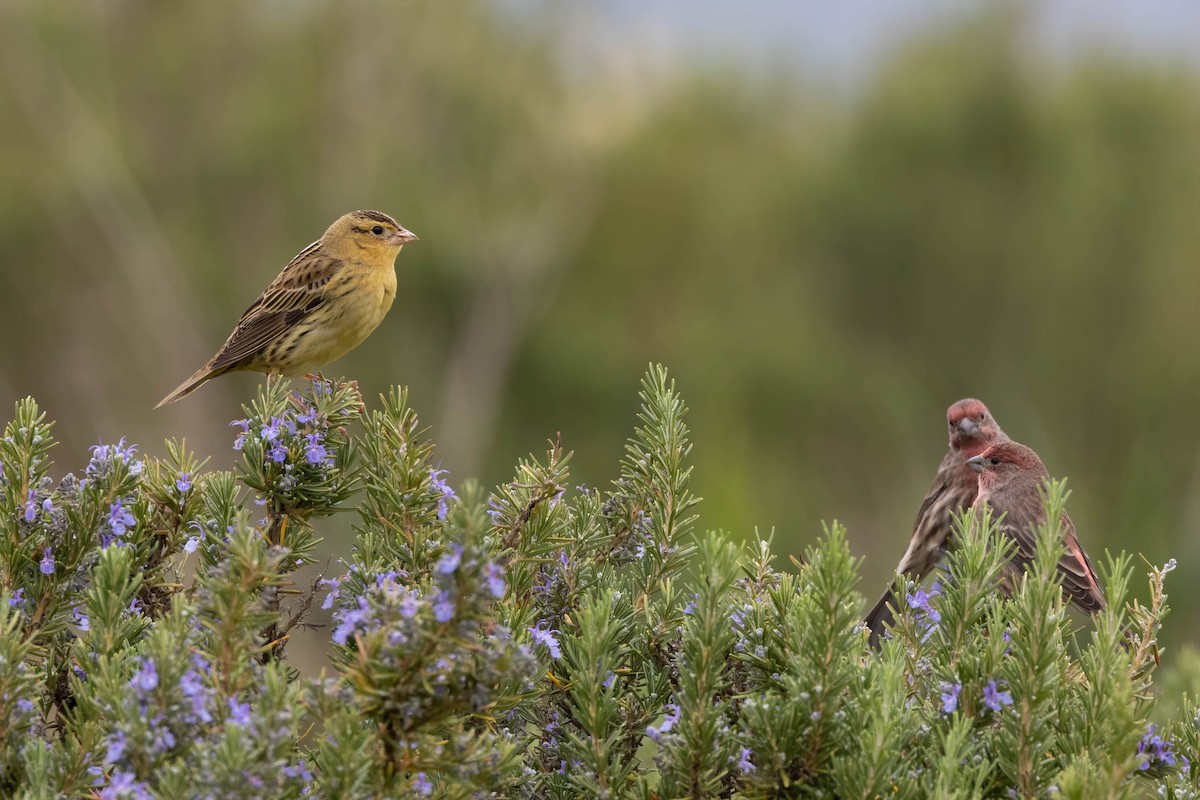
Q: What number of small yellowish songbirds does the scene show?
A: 1